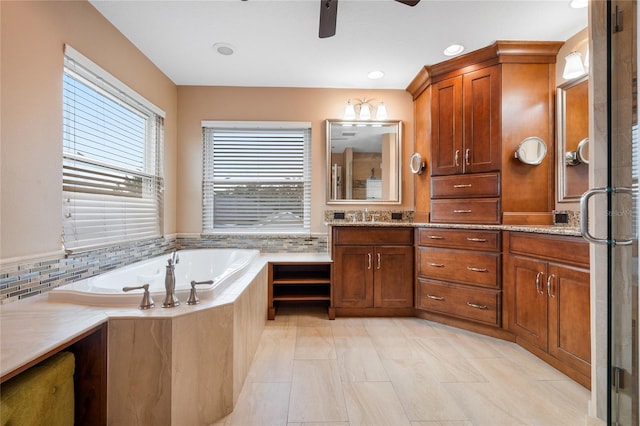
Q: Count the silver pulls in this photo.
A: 14